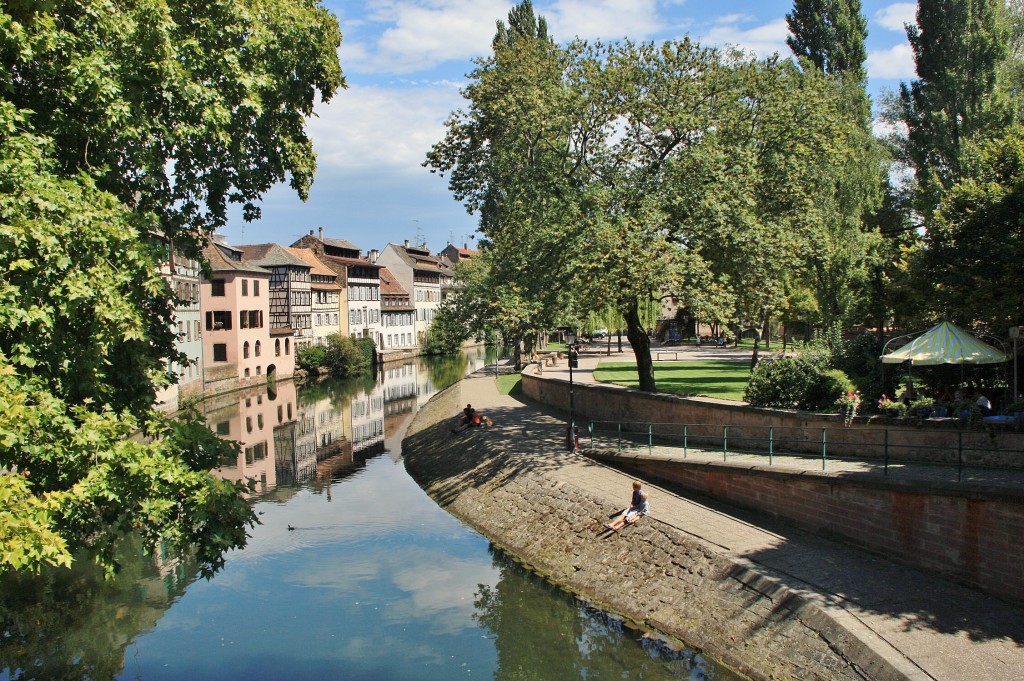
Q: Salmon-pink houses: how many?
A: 1